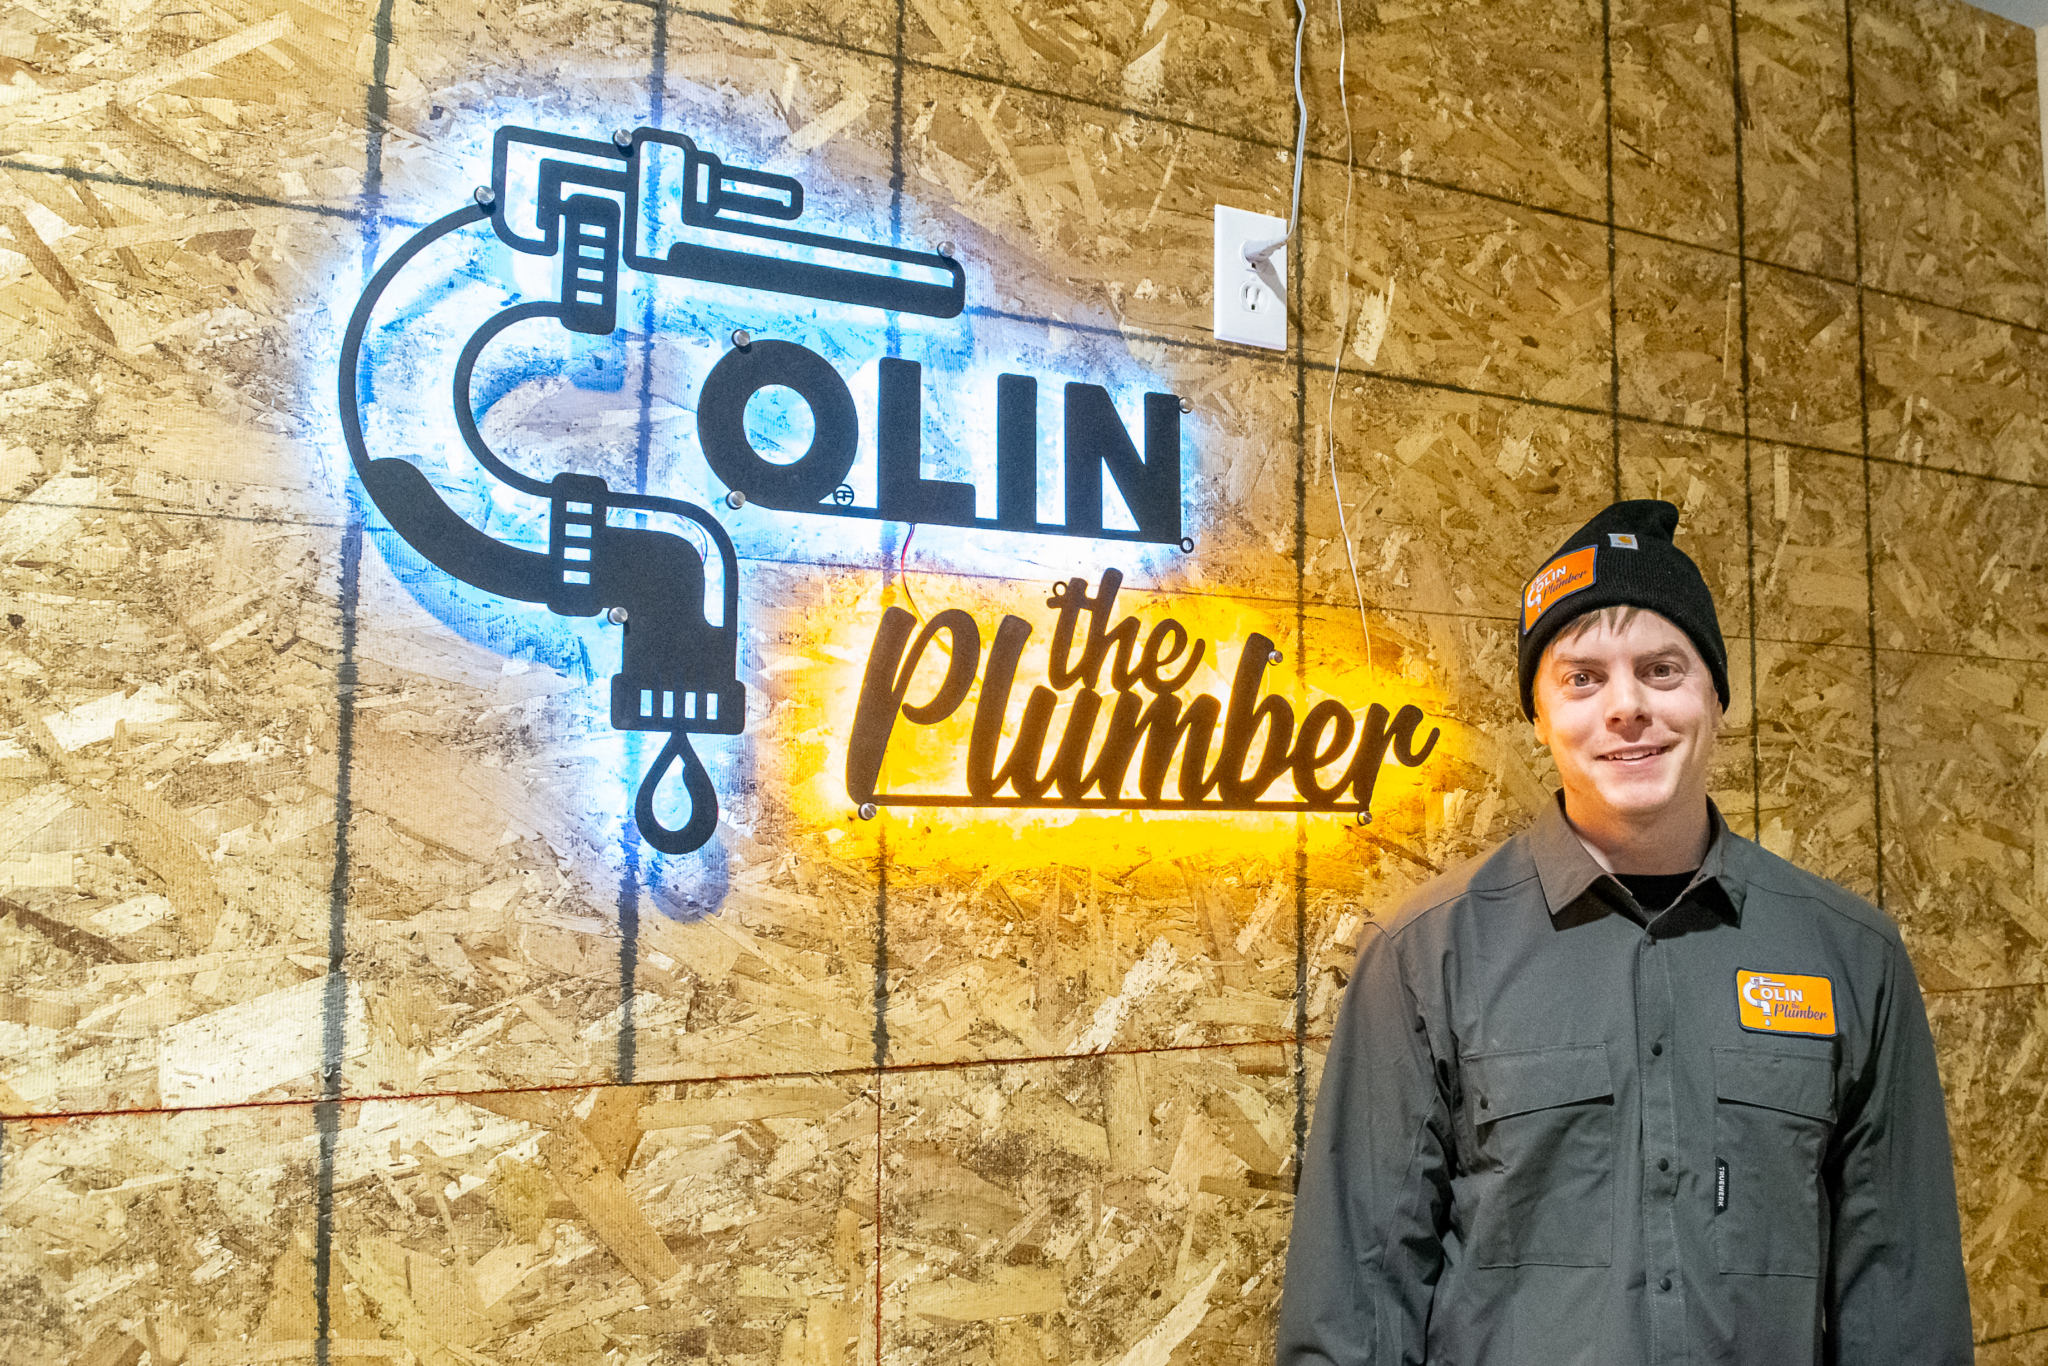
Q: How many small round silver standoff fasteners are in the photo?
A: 10